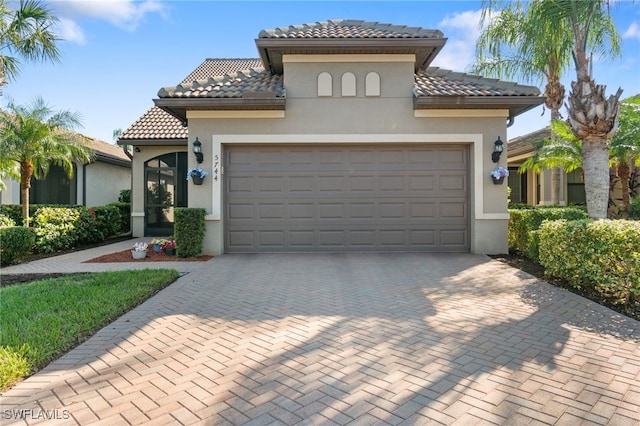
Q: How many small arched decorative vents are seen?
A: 3